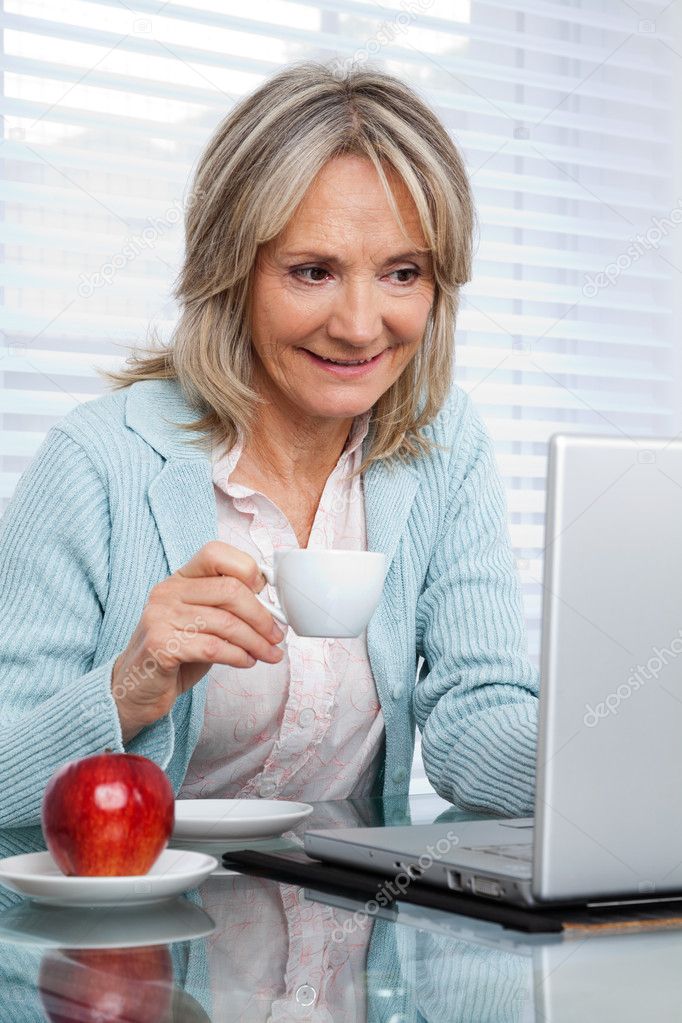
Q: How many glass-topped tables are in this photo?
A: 1